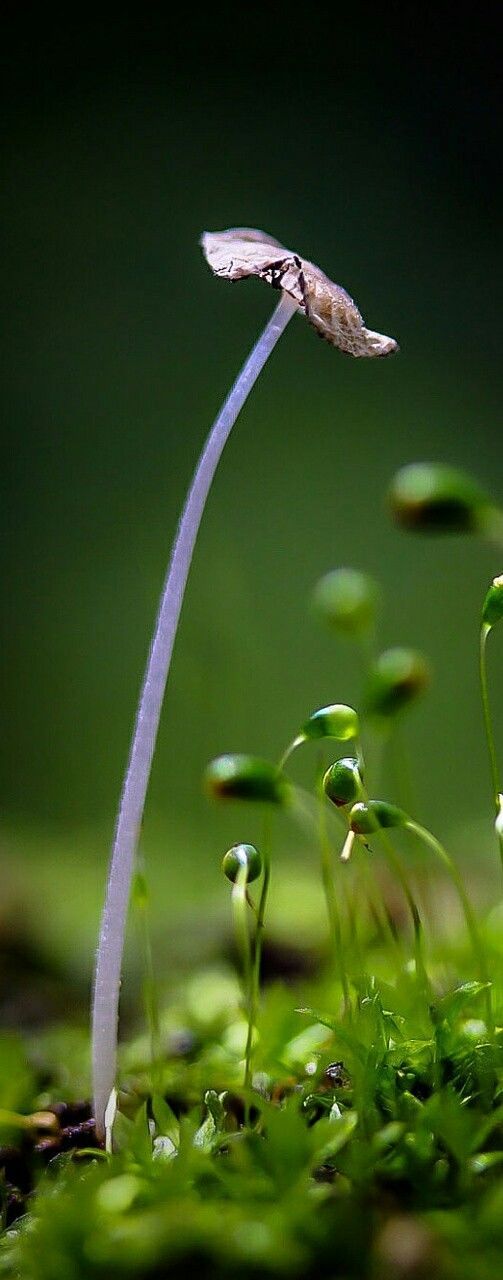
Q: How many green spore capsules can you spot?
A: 9